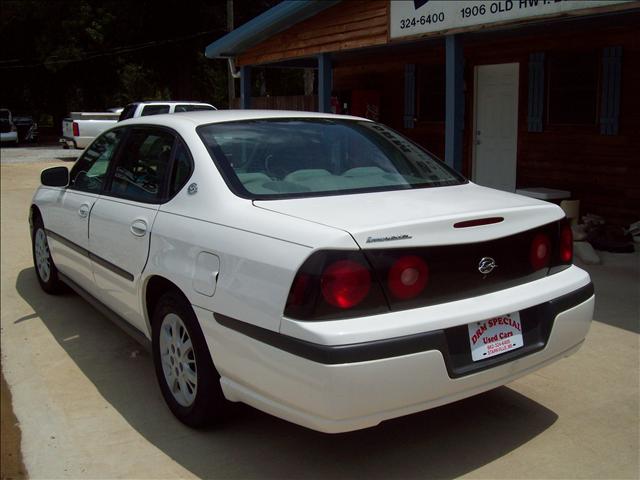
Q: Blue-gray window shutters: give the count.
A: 3